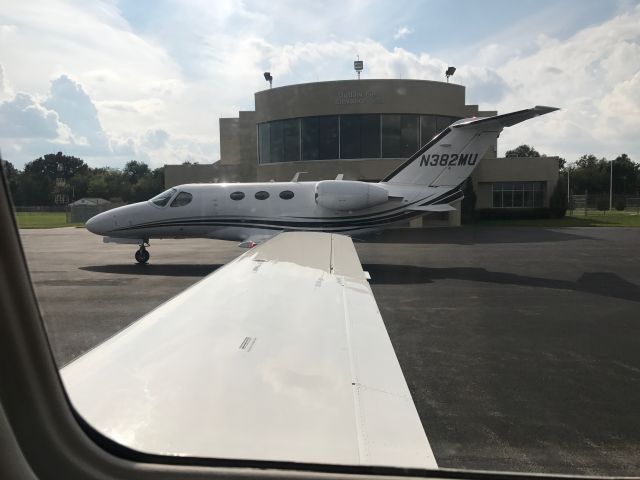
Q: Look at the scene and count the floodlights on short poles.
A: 3